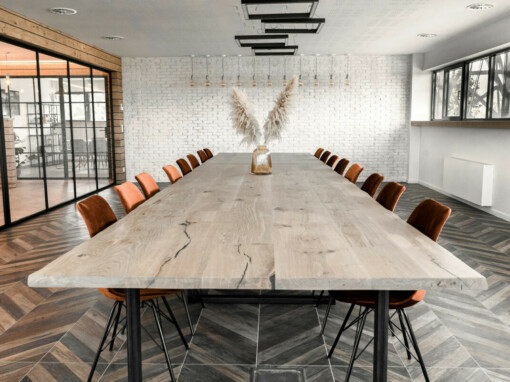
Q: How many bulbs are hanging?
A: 11